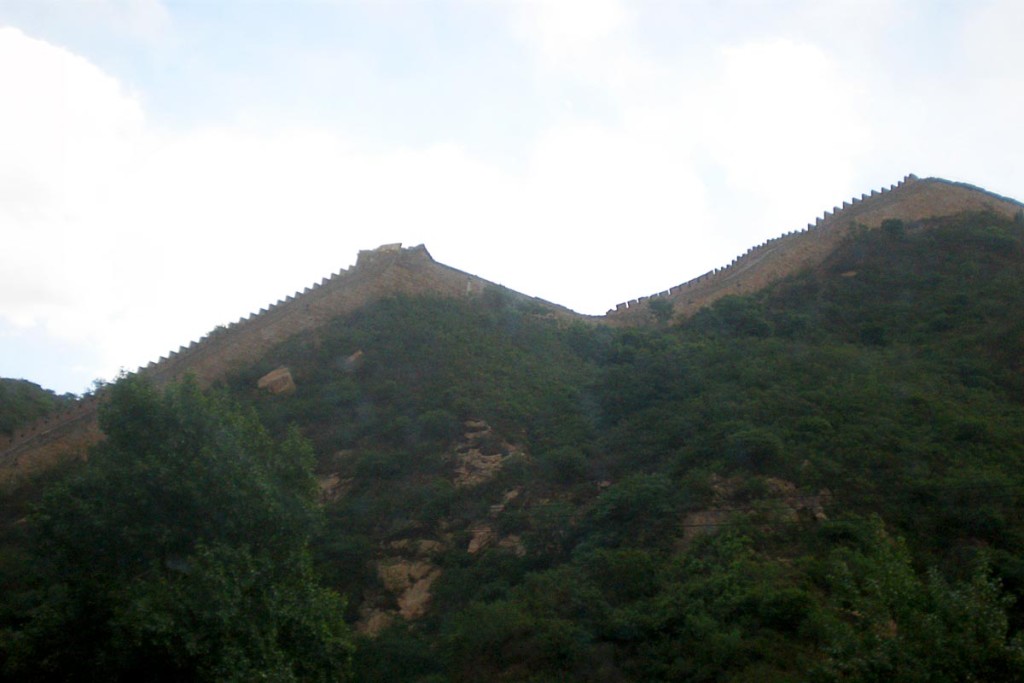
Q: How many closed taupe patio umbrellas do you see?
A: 0